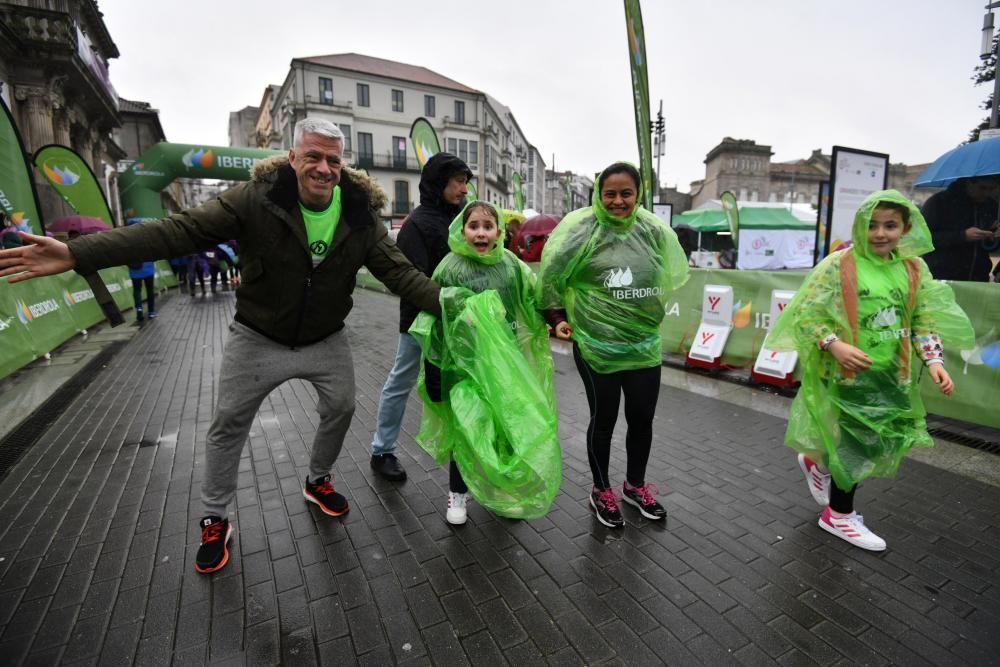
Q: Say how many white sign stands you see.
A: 2